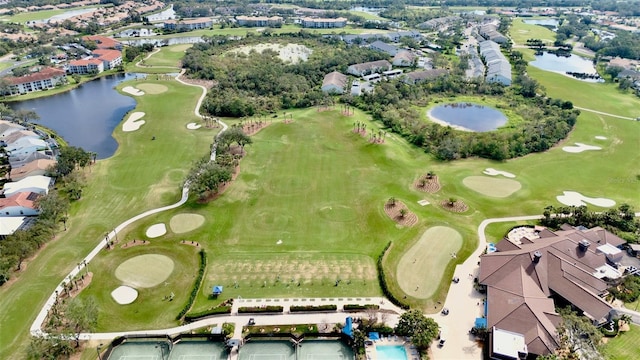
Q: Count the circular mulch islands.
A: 3